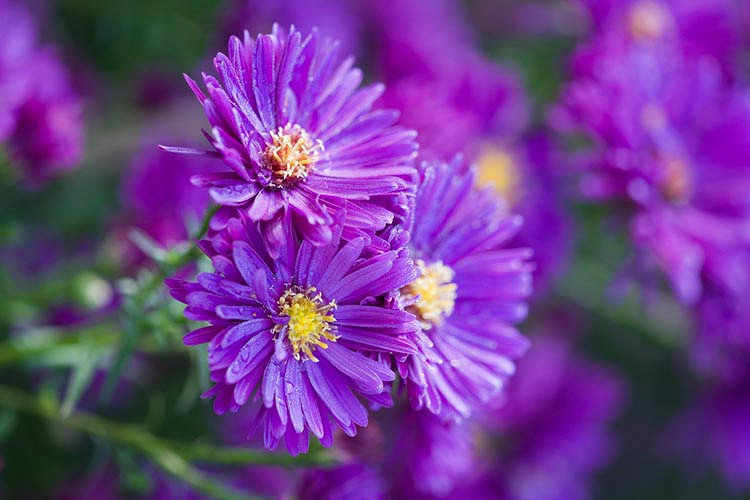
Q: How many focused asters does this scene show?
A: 3